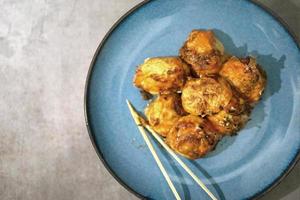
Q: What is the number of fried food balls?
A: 7